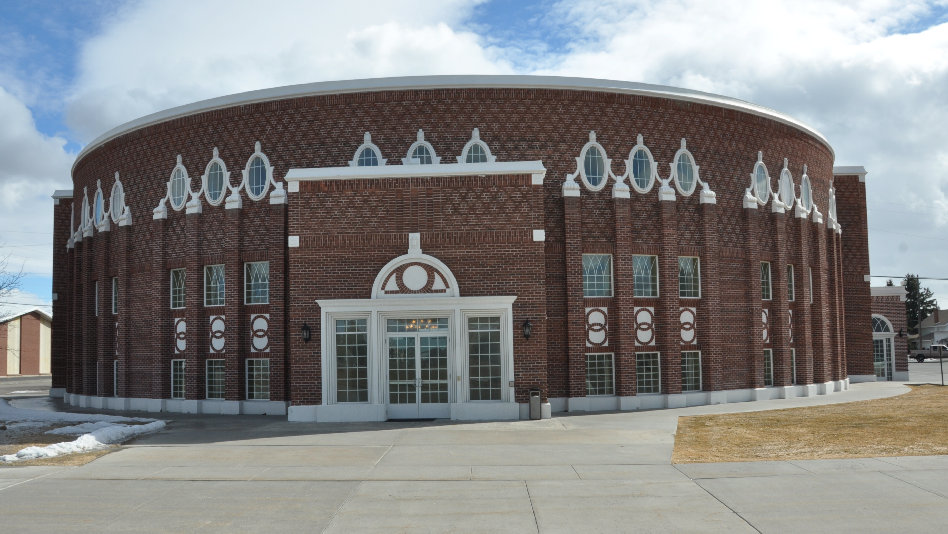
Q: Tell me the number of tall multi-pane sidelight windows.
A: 2